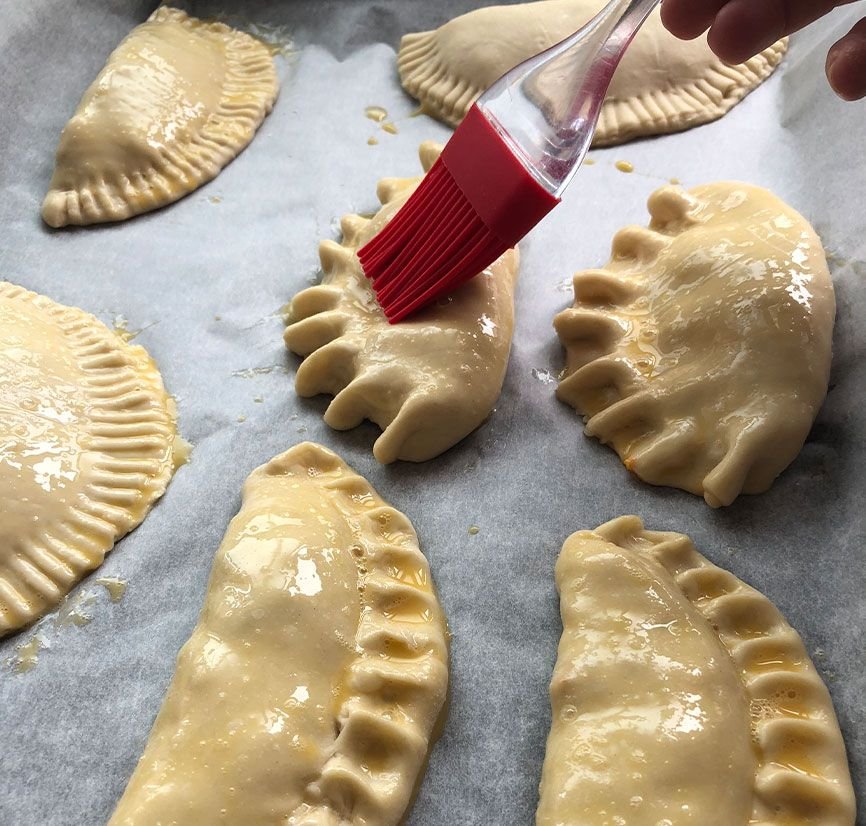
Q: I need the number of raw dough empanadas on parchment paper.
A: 7